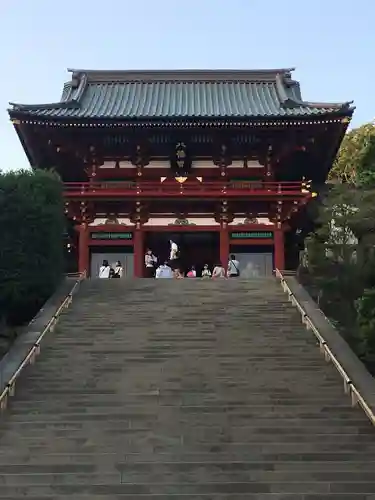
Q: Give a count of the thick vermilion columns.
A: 4